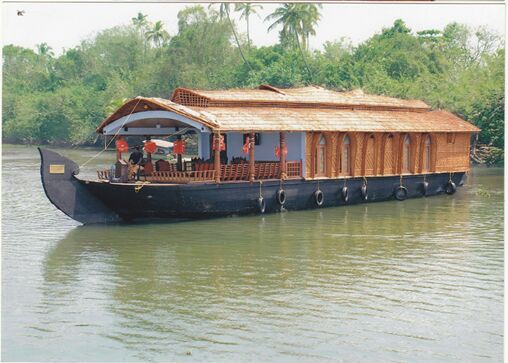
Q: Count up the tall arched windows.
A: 4